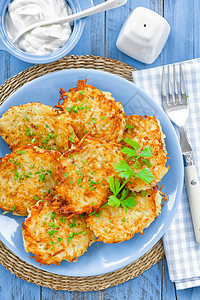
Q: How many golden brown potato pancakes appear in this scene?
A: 7